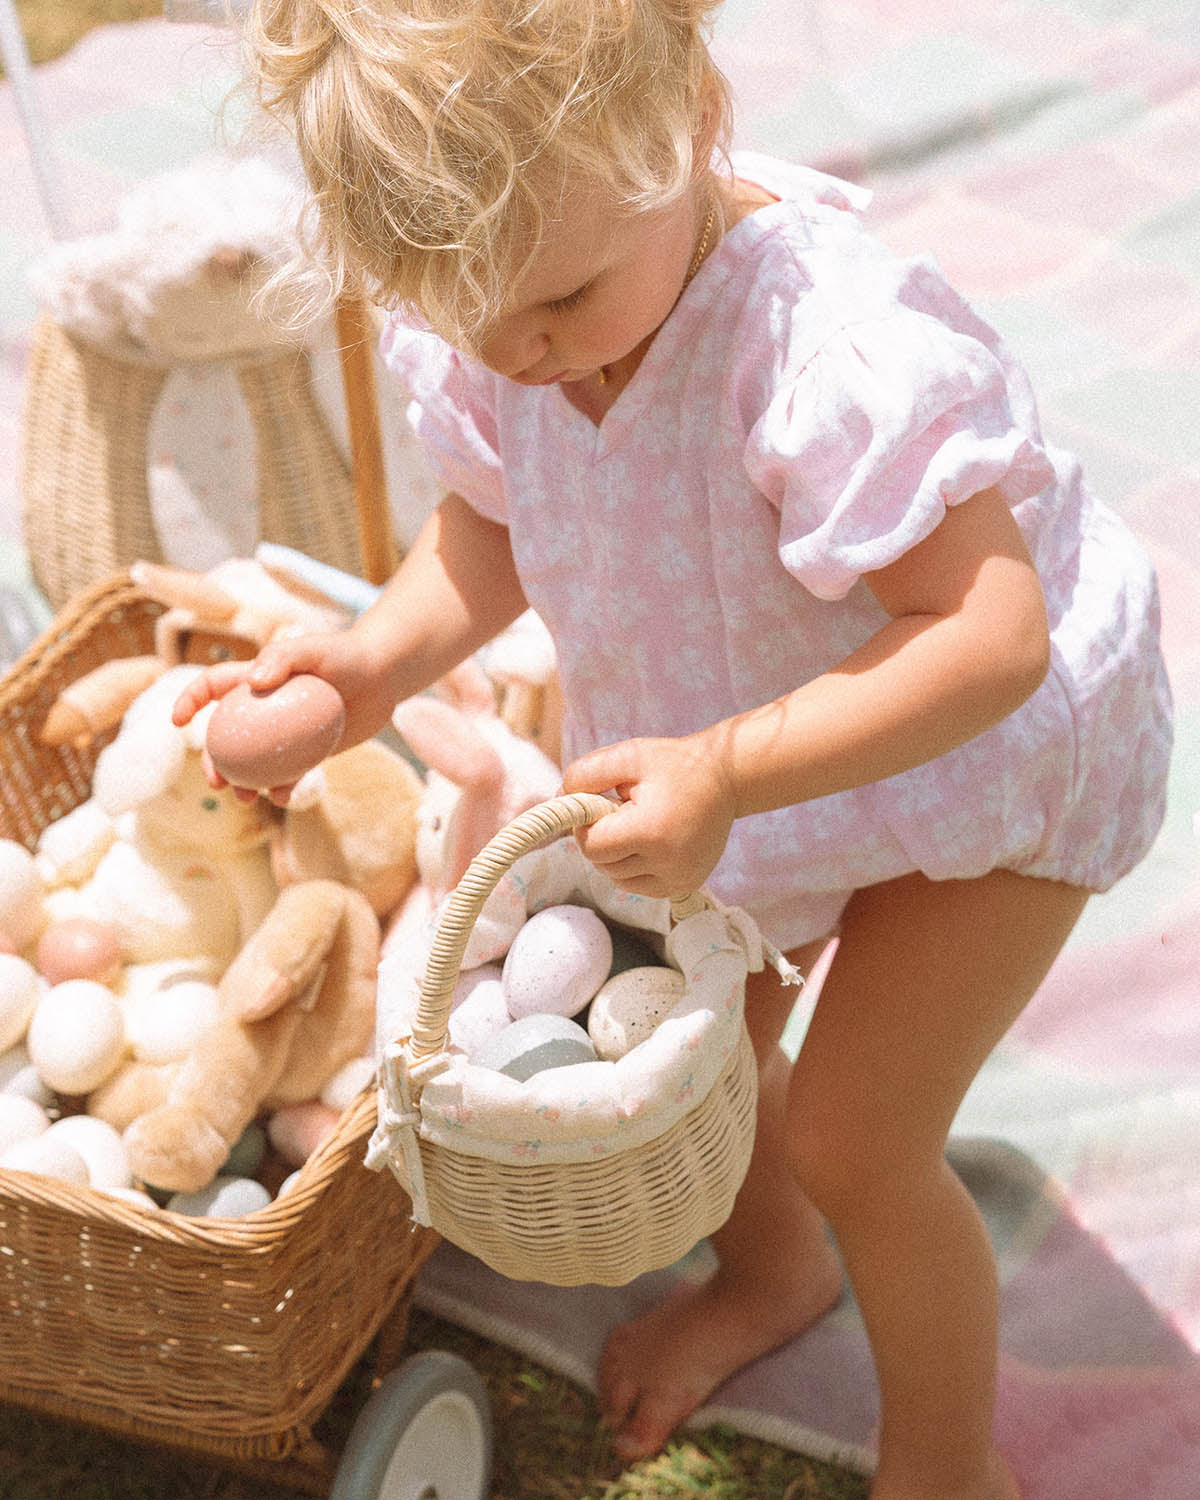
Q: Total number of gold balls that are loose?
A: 0